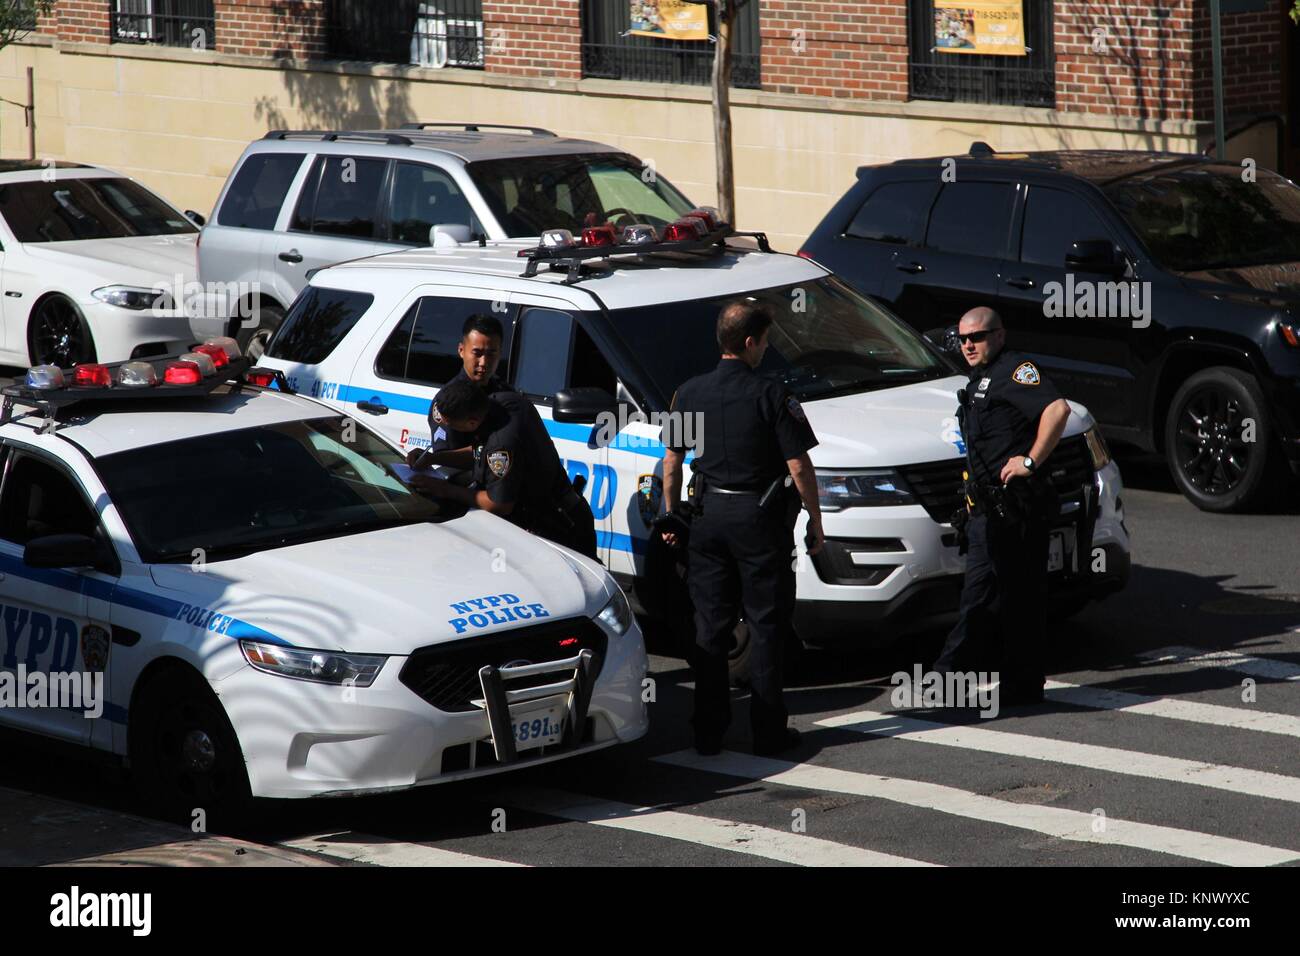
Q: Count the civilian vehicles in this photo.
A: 3